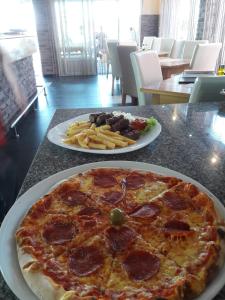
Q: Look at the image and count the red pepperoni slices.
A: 12